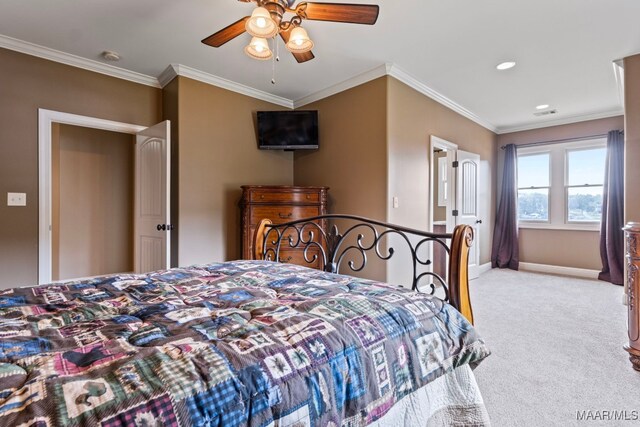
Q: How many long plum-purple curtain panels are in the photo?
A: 2